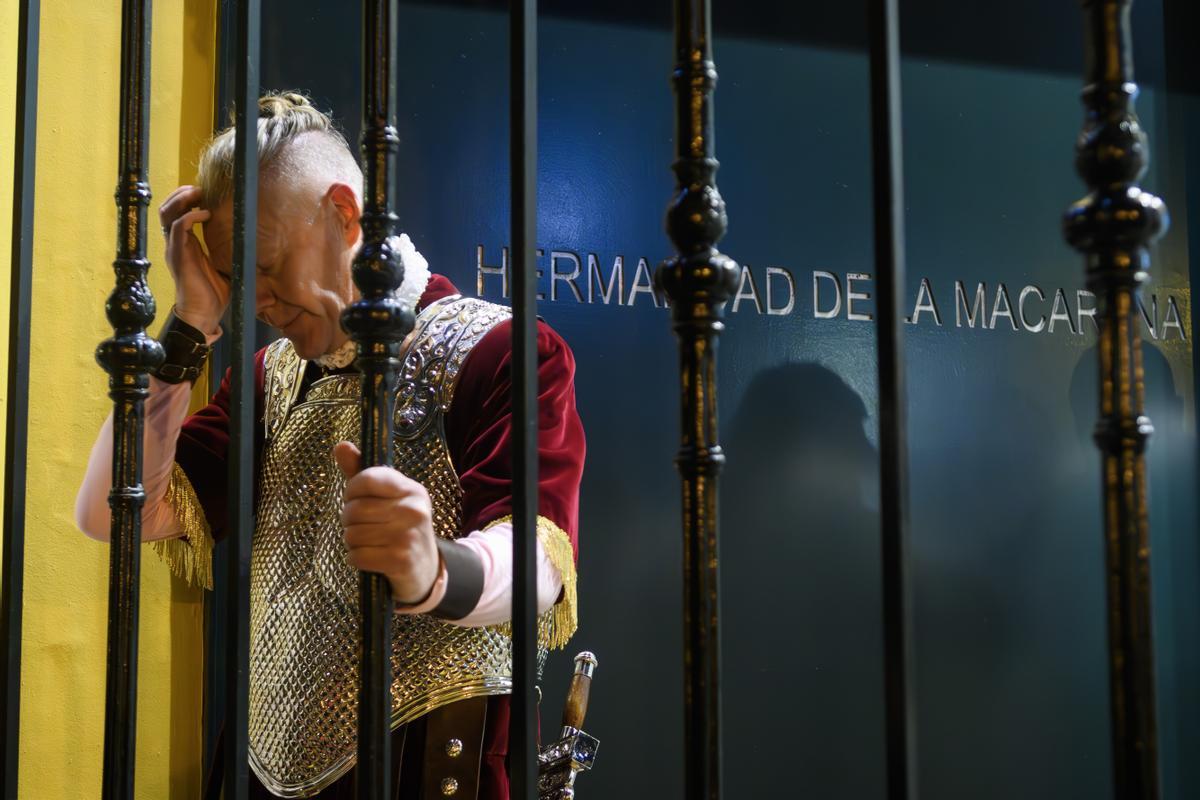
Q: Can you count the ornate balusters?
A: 4